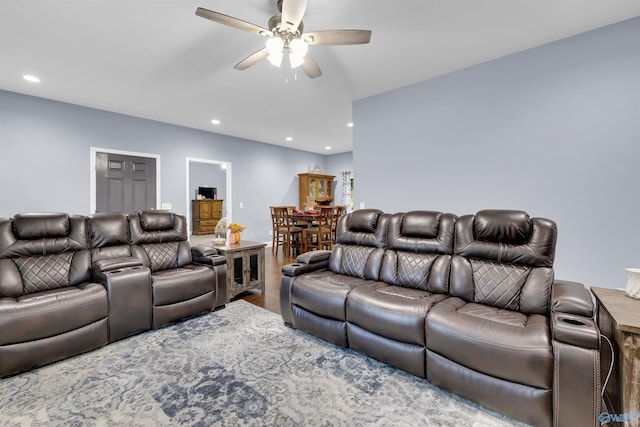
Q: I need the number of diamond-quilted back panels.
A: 5